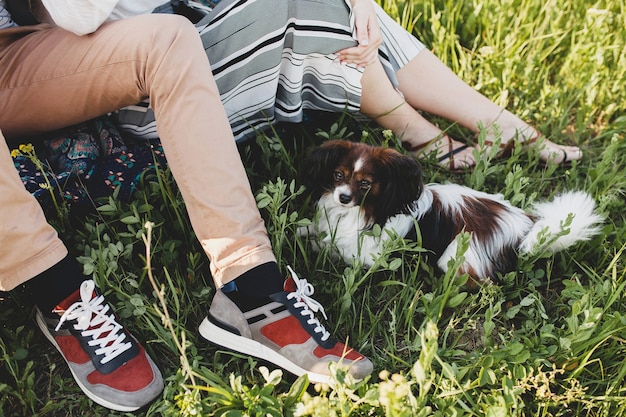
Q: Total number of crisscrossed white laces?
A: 2